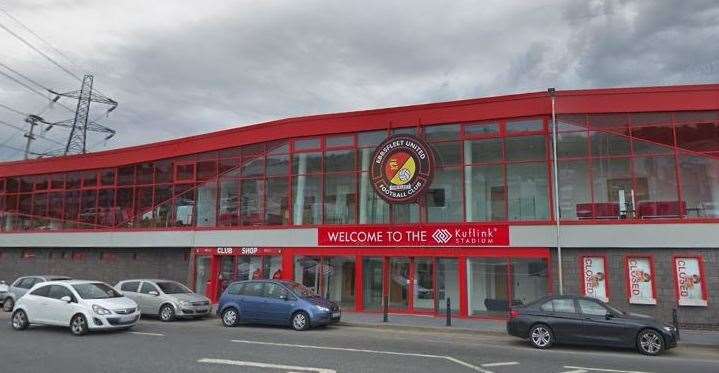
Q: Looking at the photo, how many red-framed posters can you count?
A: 3